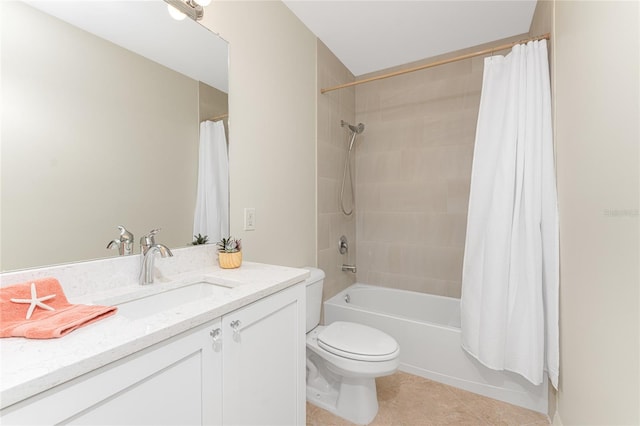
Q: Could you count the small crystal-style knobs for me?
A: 2